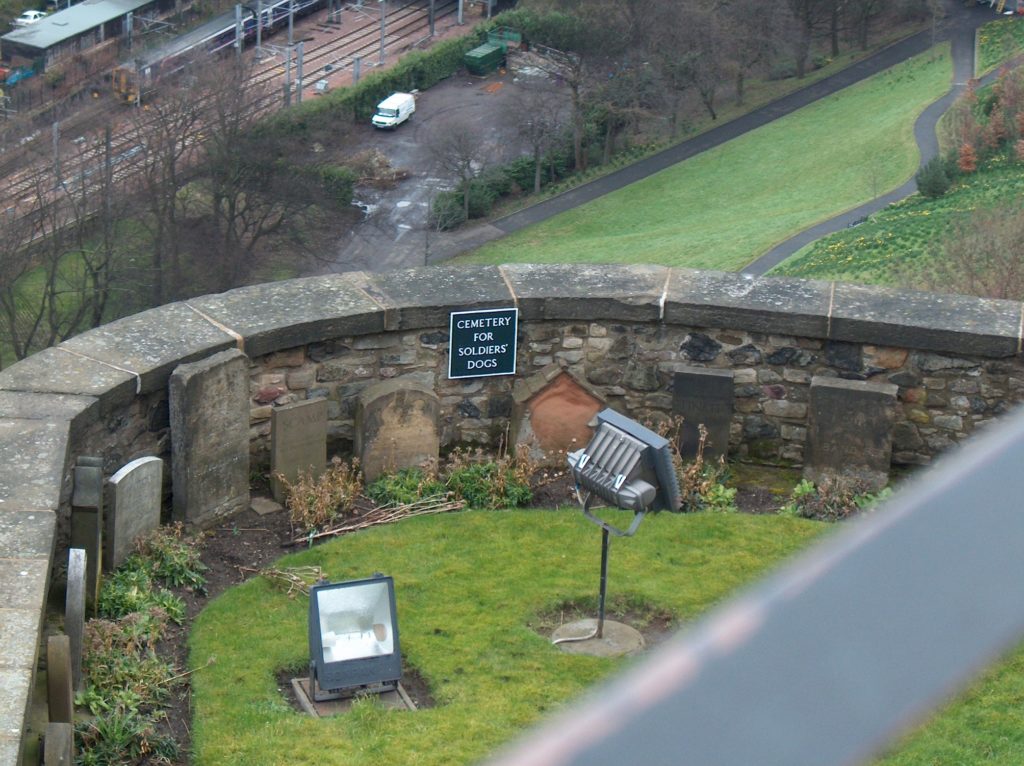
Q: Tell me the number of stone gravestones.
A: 11